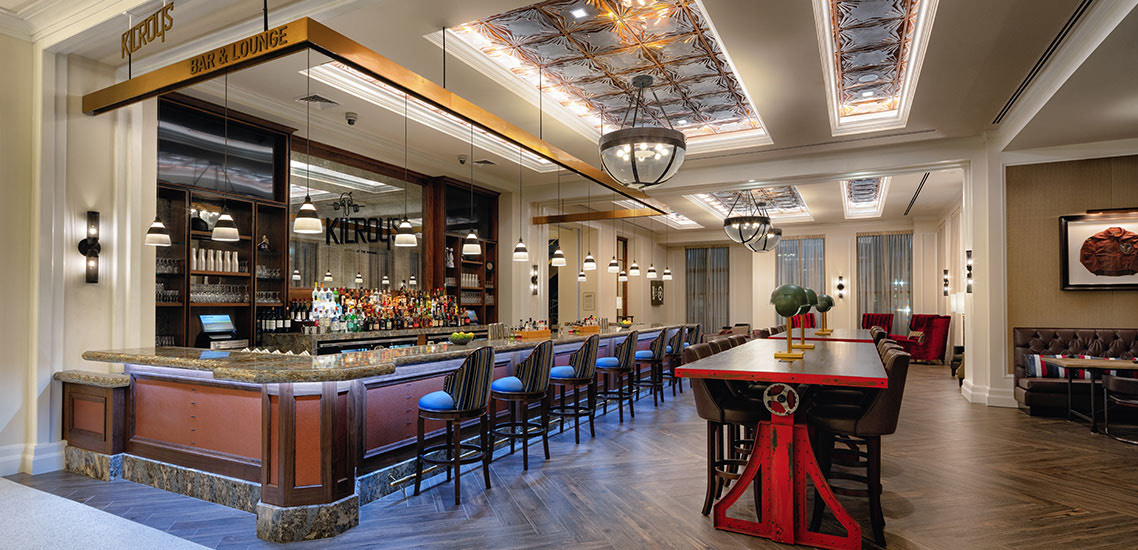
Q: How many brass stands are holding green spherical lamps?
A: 4